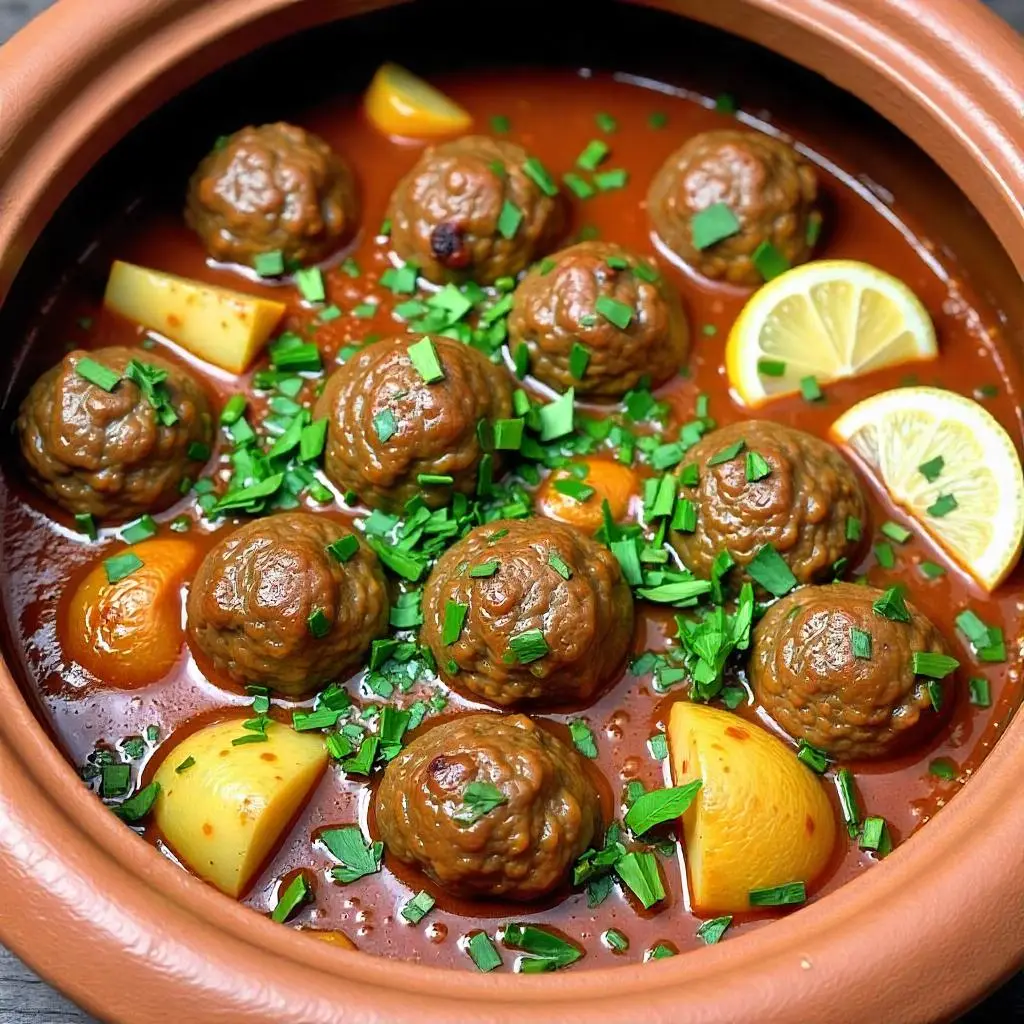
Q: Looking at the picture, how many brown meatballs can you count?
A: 11